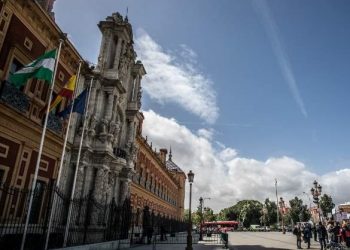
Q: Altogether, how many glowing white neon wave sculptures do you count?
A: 0